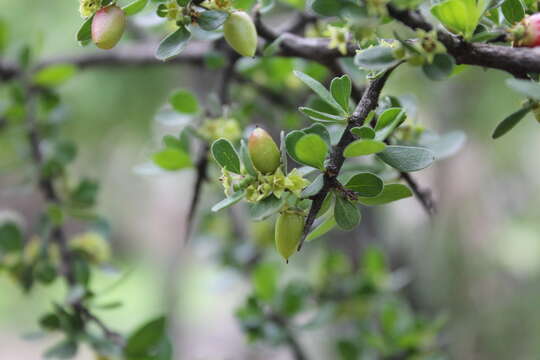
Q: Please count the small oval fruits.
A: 5